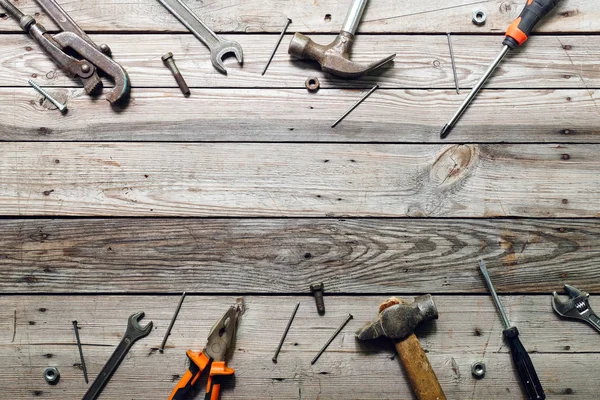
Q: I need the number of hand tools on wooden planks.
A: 9